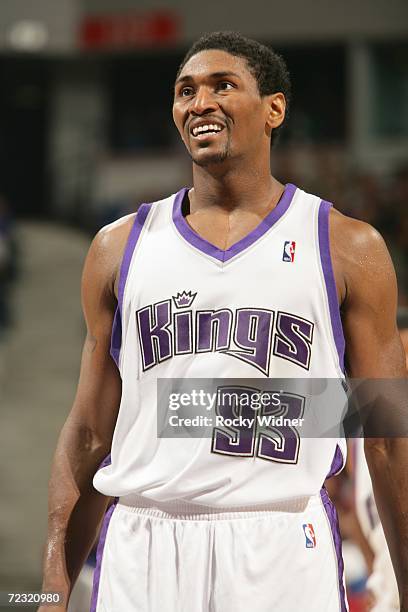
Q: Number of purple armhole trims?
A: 2